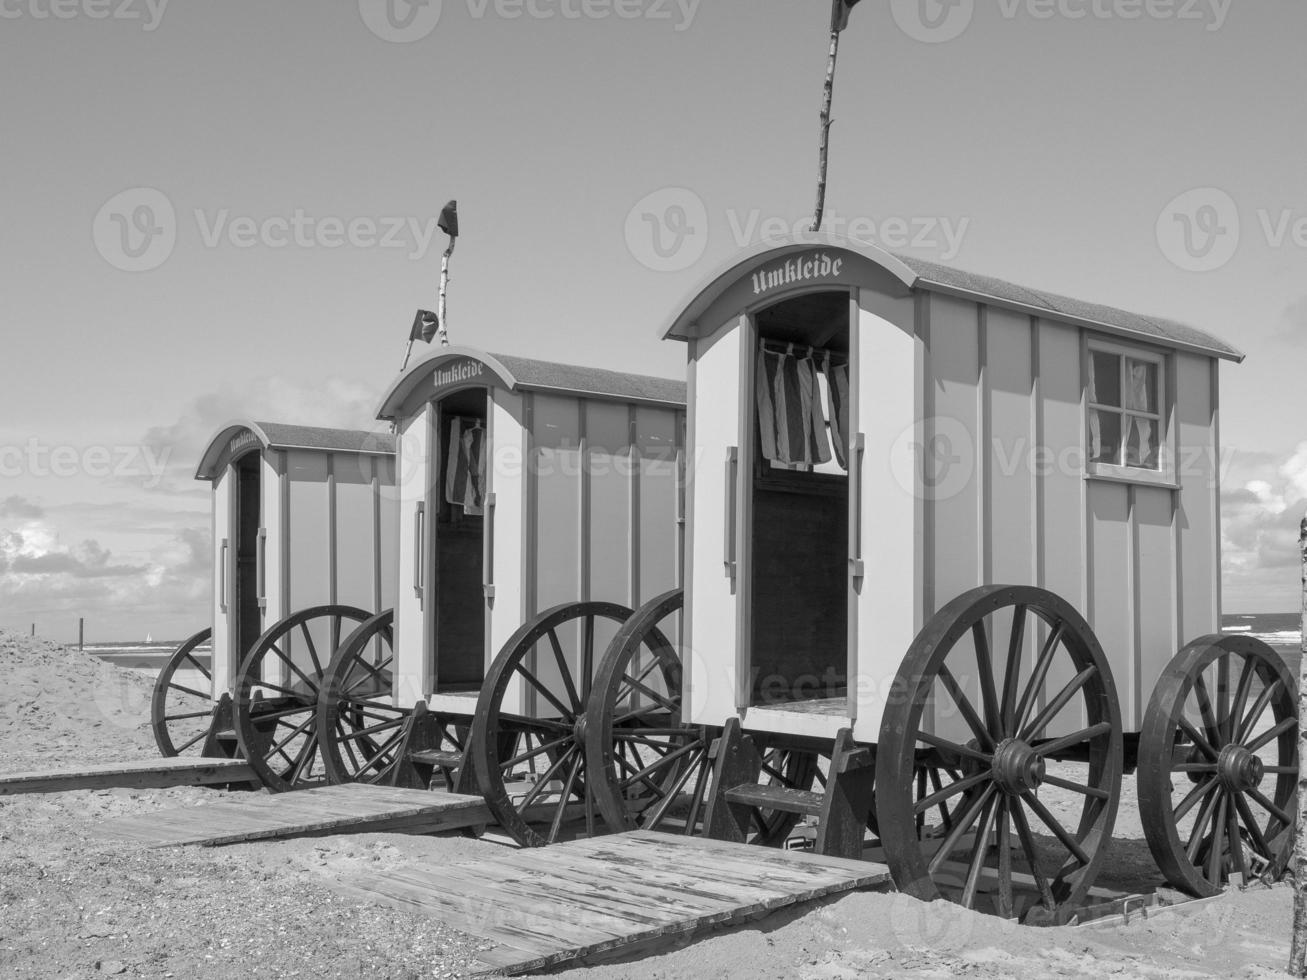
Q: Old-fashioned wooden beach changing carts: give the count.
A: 3